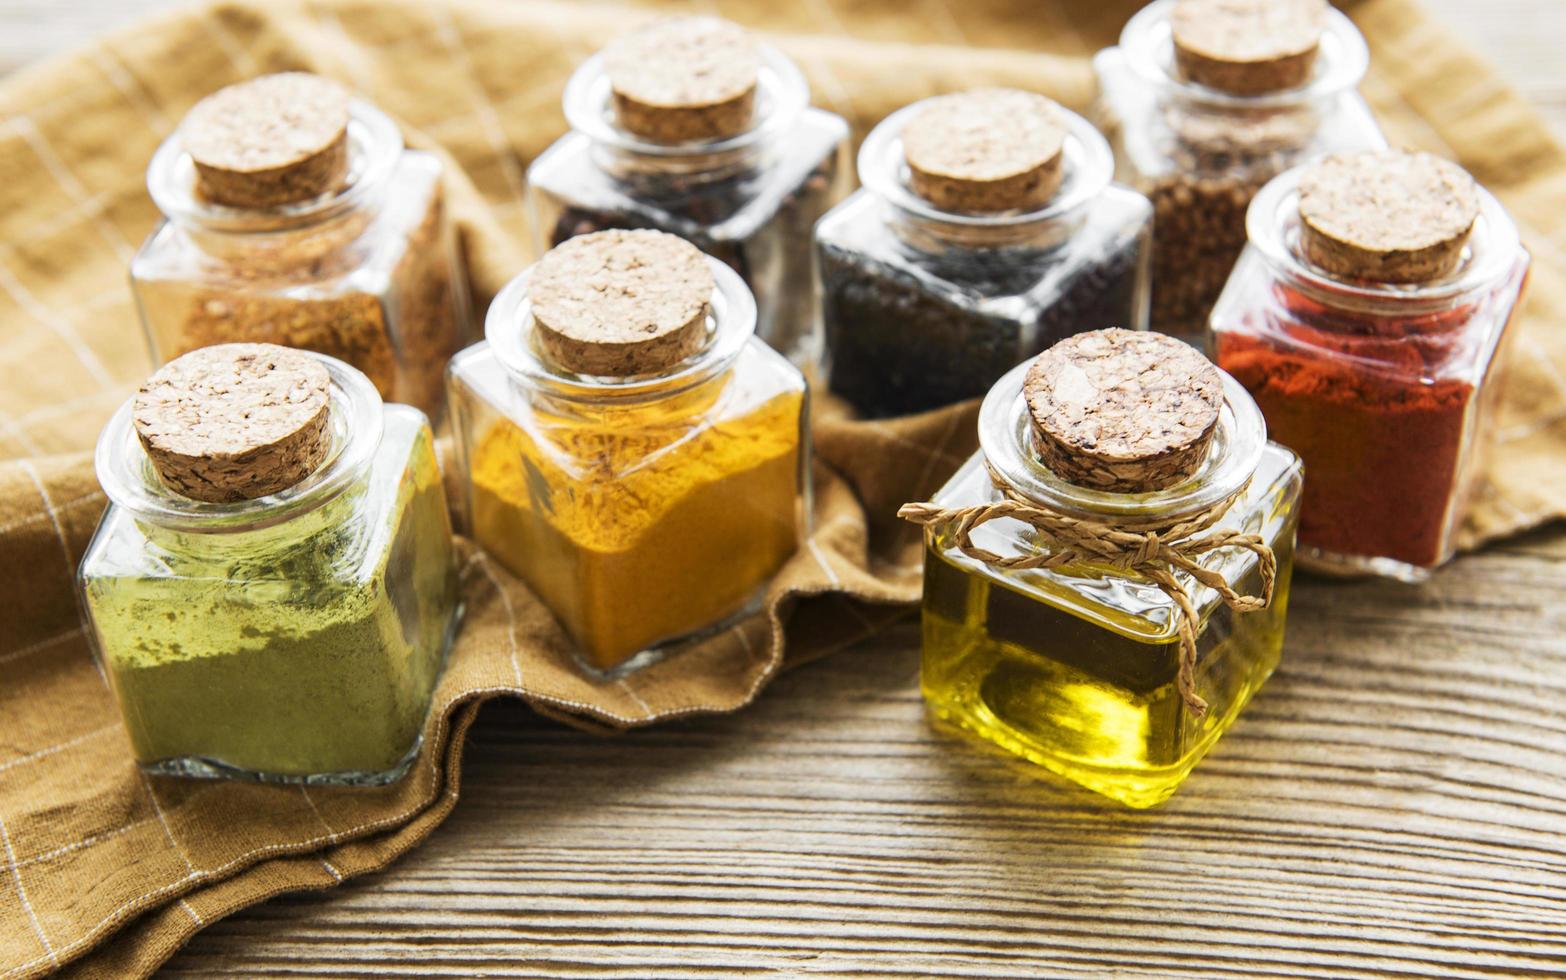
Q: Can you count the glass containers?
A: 8